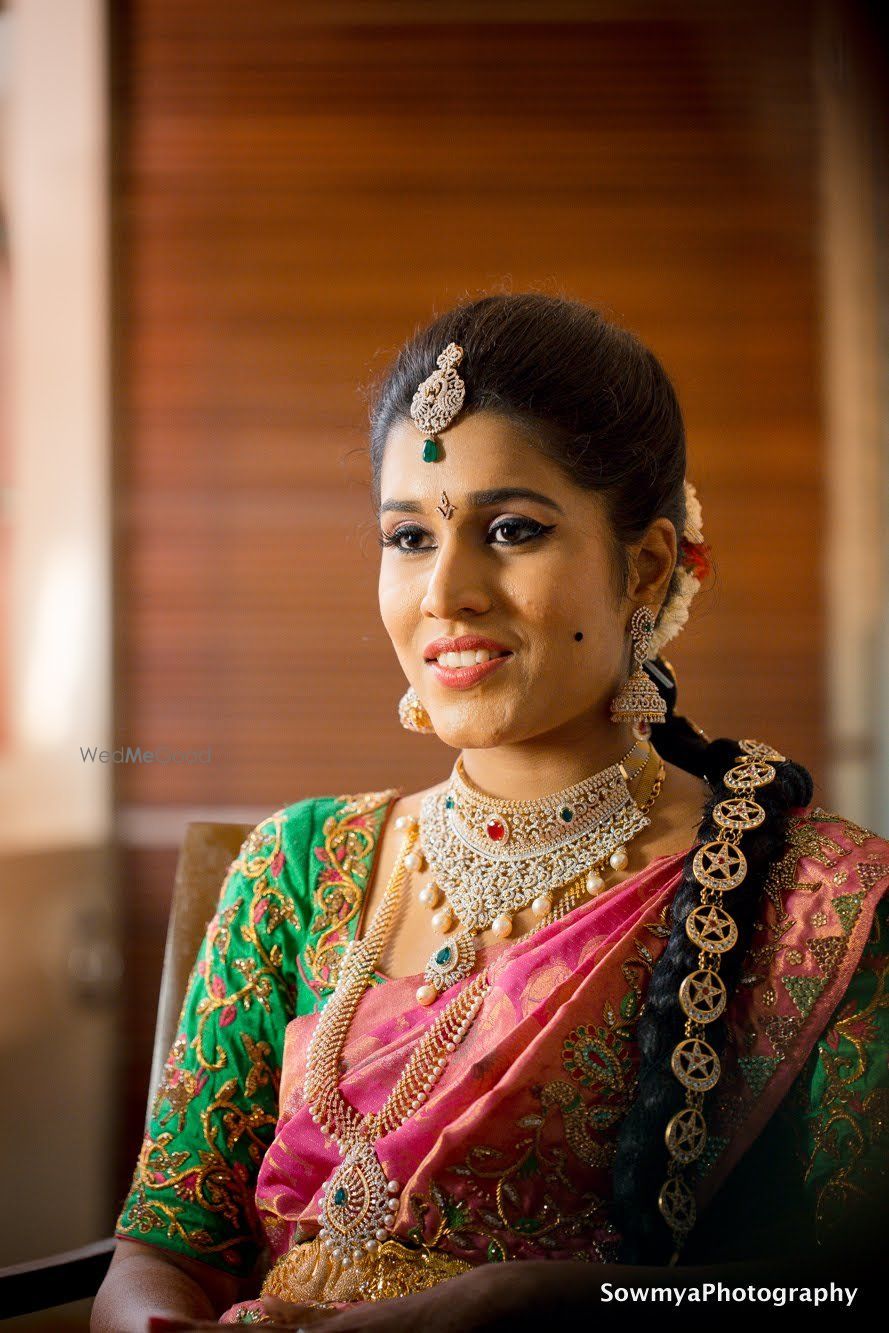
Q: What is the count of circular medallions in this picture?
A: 9